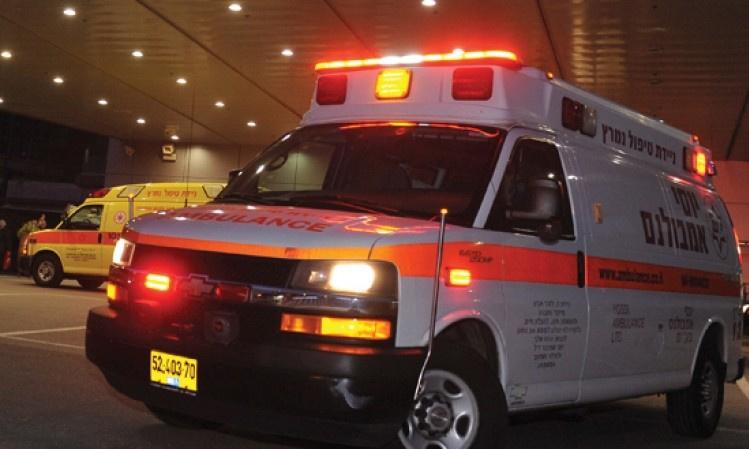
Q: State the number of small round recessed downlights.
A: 14